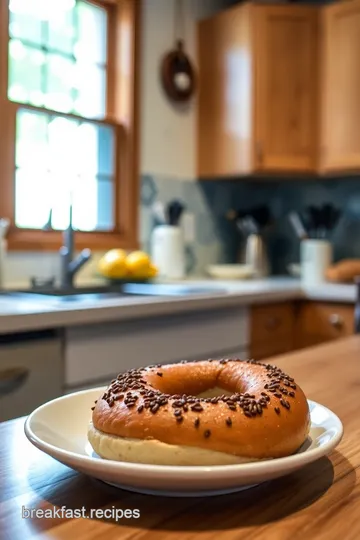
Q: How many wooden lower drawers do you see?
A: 2